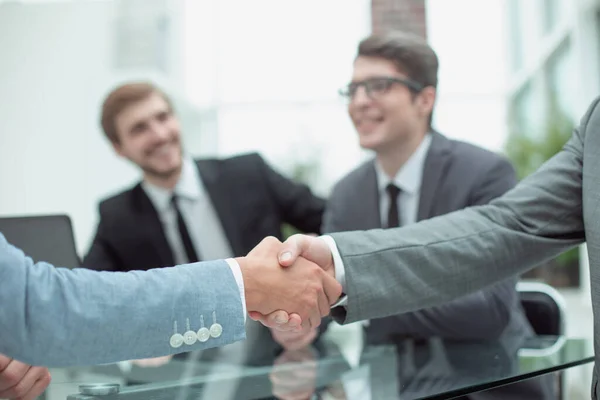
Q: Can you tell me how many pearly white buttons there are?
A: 4